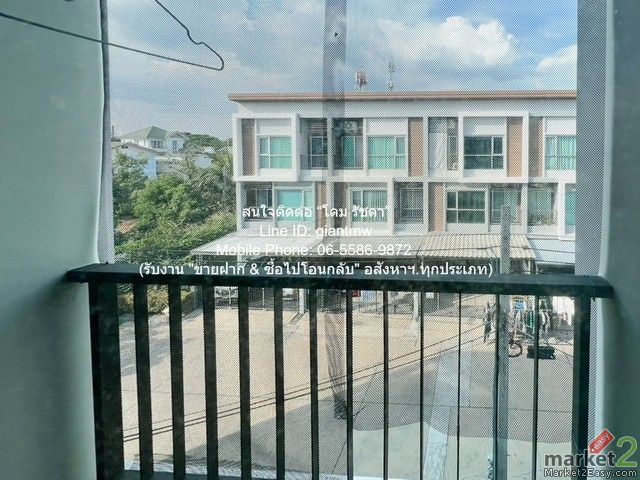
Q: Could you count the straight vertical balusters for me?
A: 12